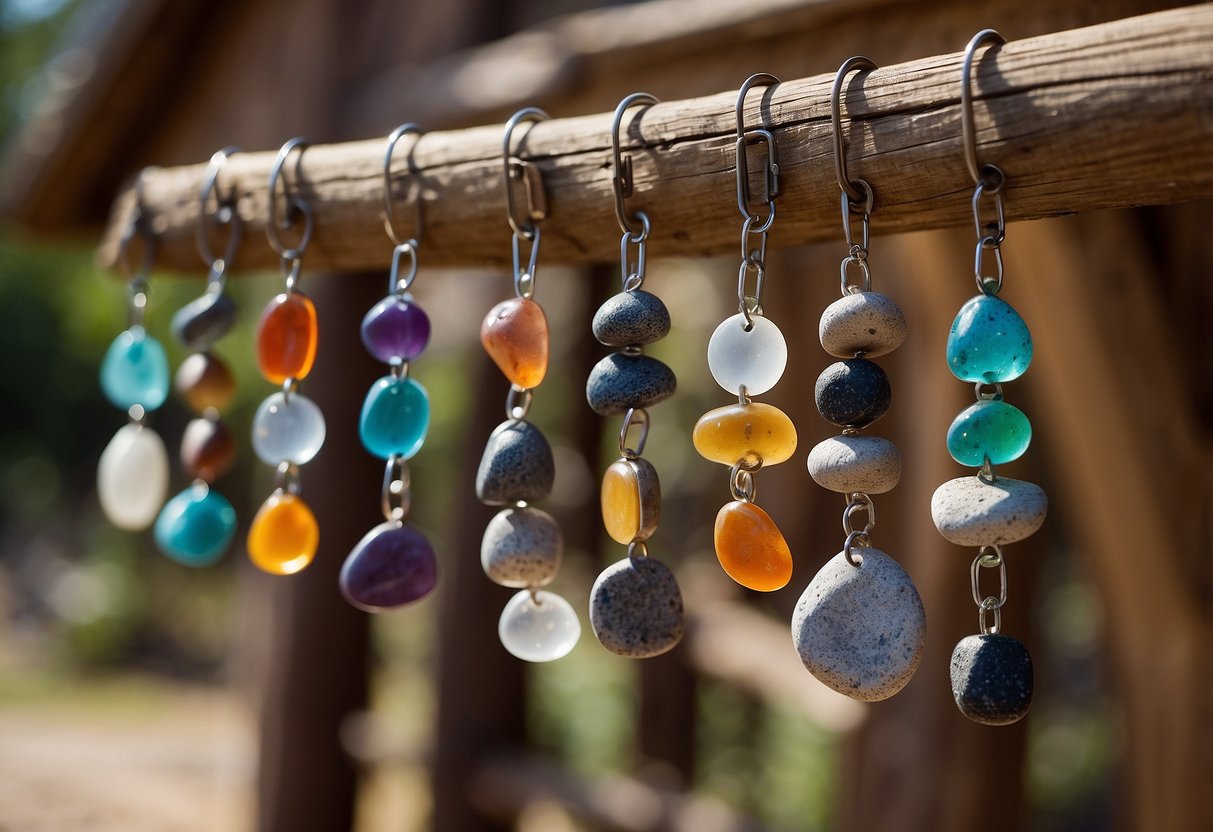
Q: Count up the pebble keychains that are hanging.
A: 9